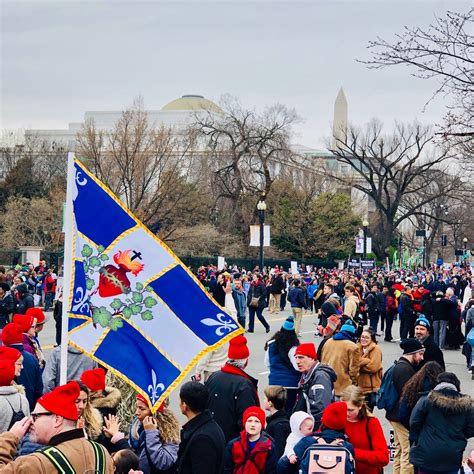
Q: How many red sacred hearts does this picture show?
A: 1